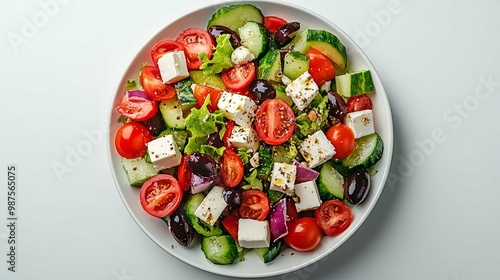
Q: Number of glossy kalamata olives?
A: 10